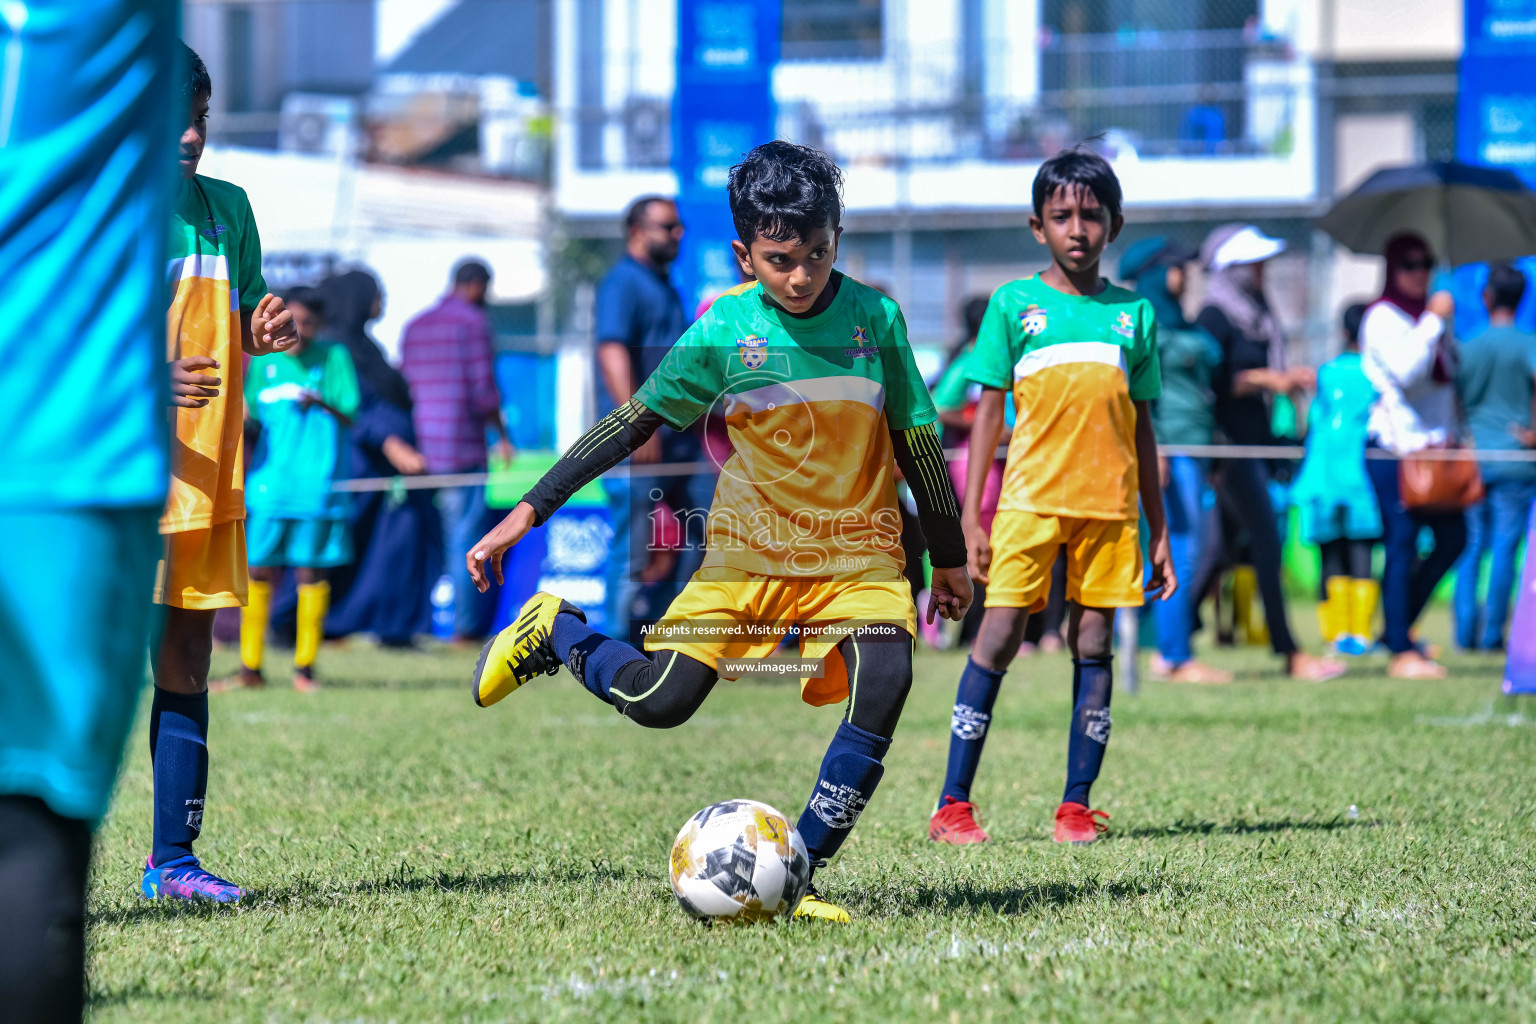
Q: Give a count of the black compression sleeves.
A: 2